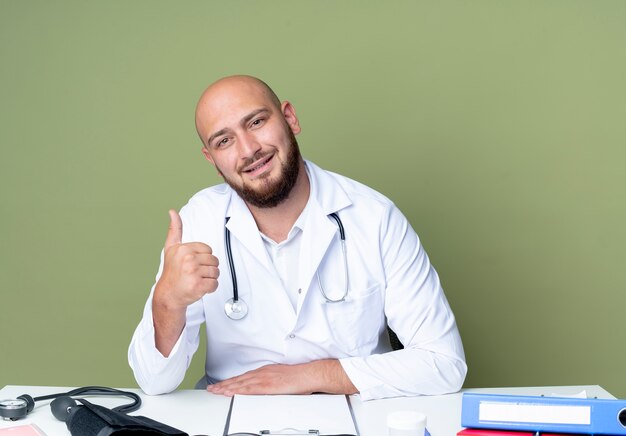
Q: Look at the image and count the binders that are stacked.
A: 2